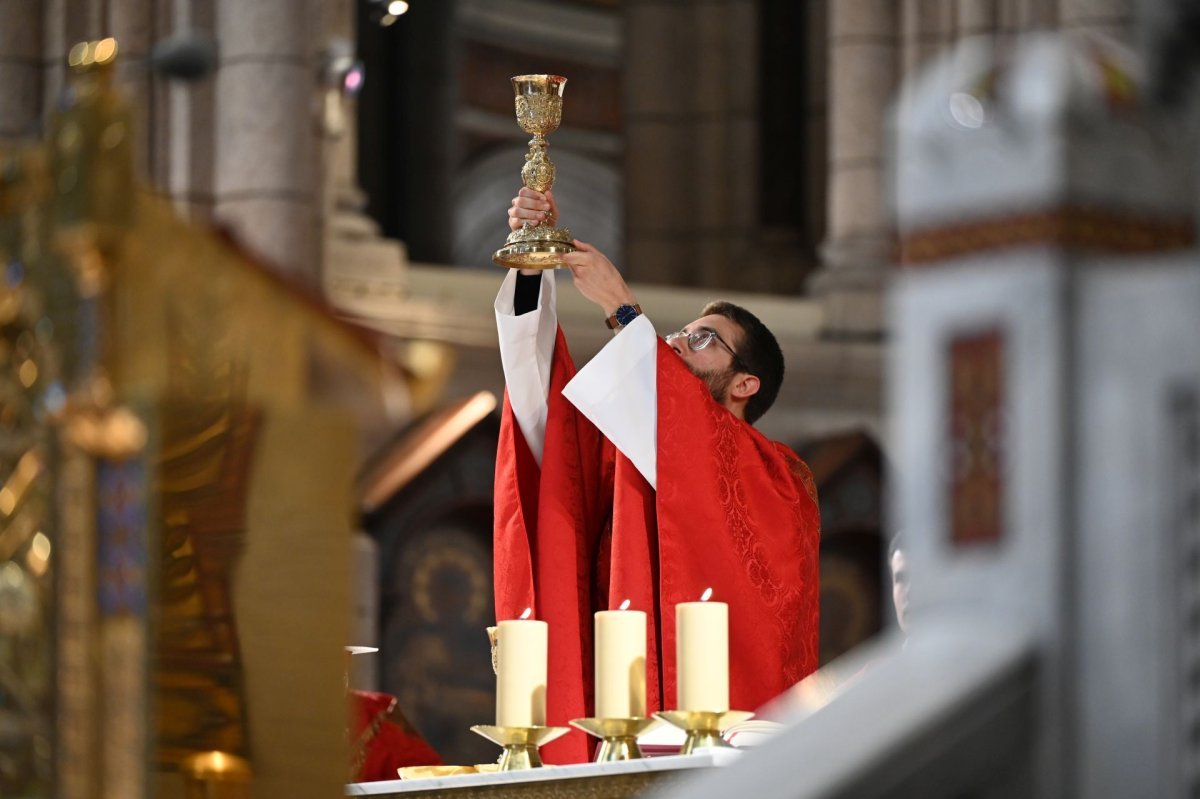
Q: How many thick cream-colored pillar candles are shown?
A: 3